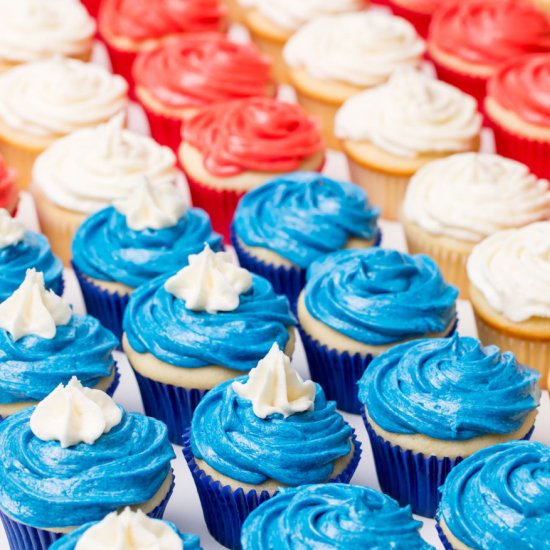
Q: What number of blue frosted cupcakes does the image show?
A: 12